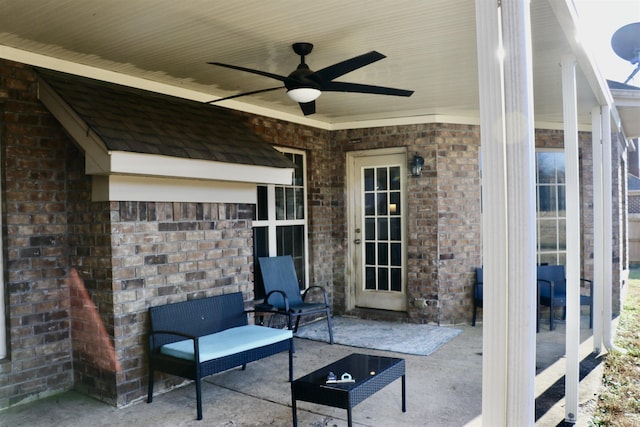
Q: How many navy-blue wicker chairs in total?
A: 2